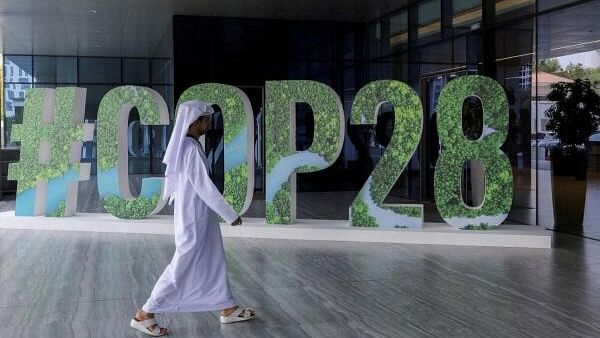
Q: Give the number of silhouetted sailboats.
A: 0